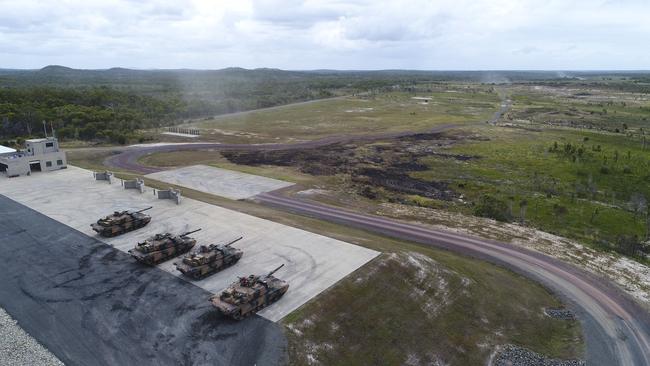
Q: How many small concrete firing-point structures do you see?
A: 3